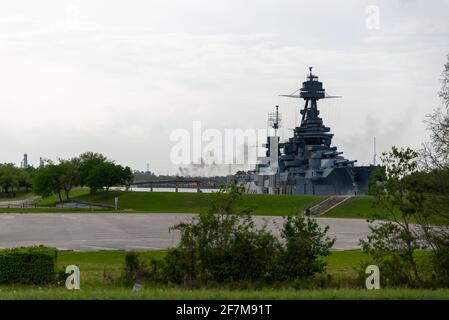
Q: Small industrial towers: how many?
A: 2